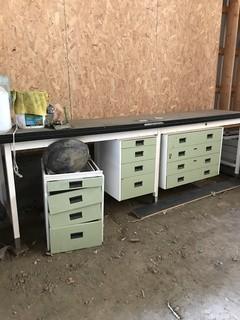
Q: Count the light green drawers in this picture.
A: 12